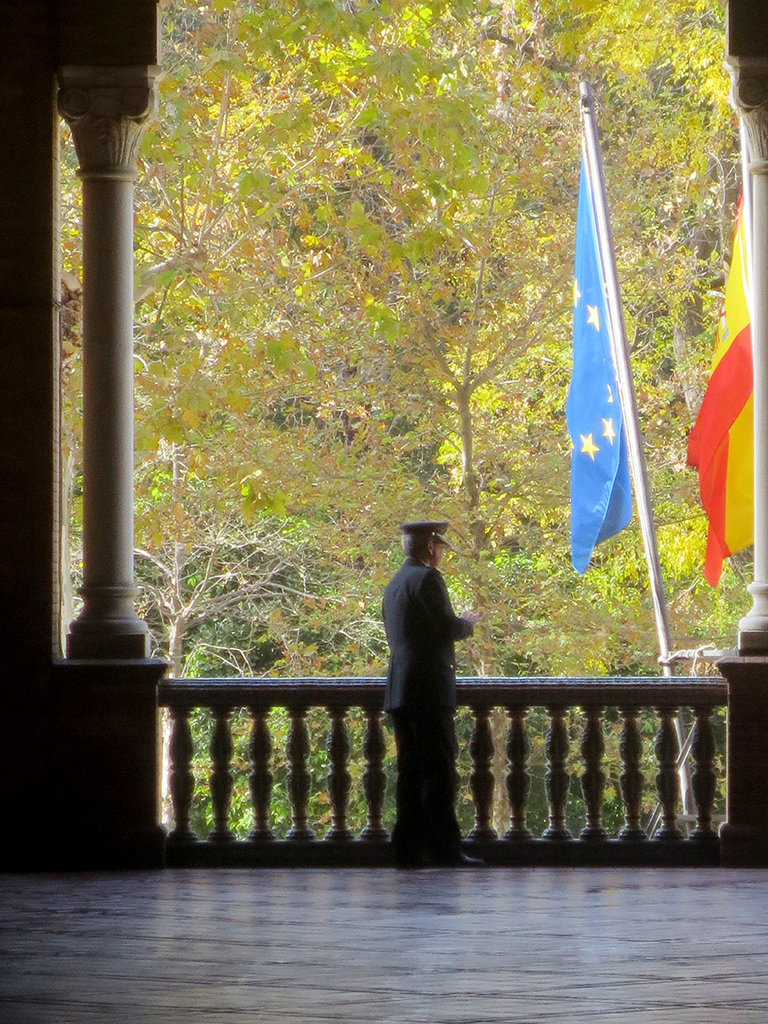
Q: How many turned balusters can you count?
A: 13